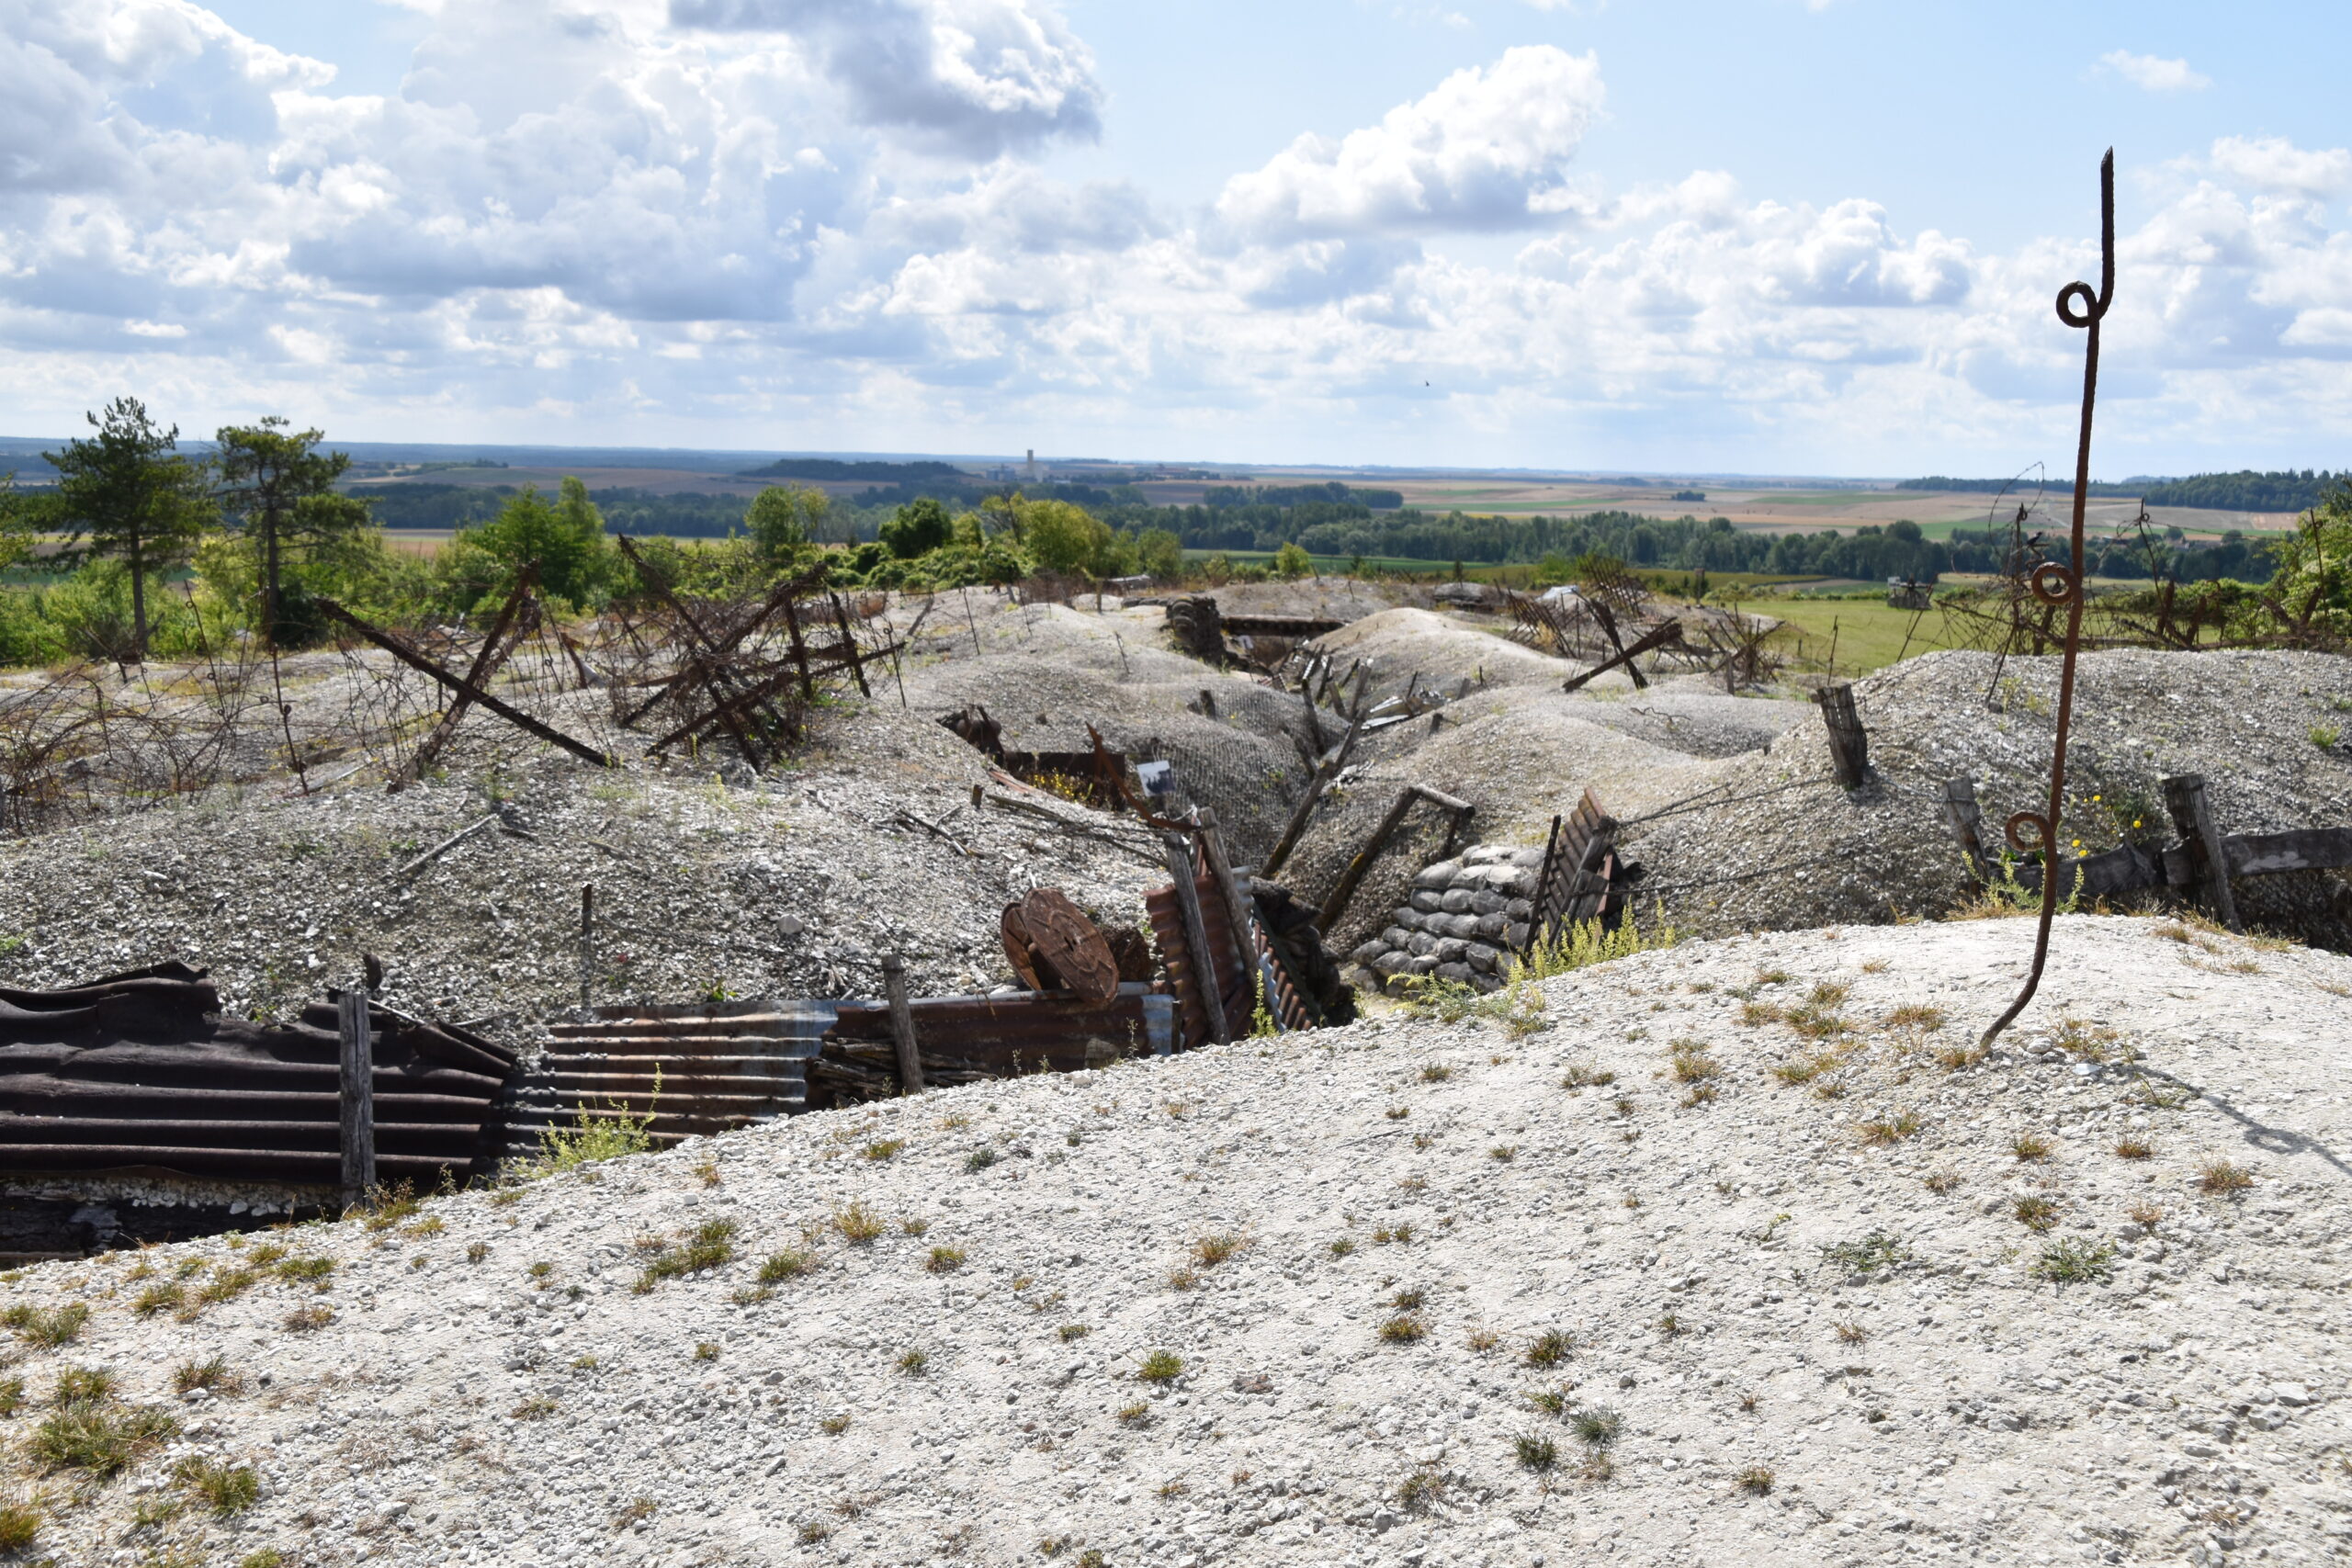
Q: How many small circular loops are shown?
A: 3